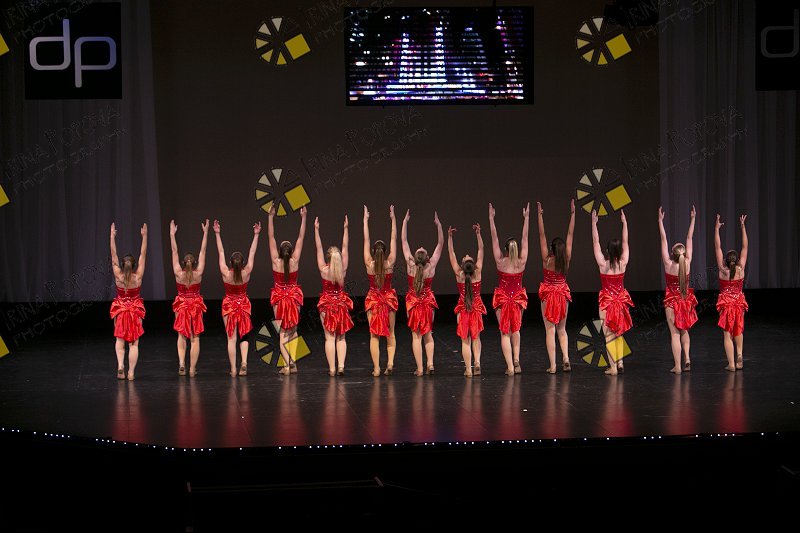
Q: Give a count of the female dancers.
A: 13